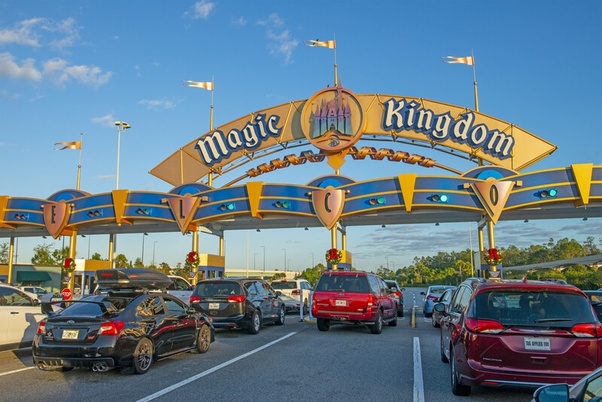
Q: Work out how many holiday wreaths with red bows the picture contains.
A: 4